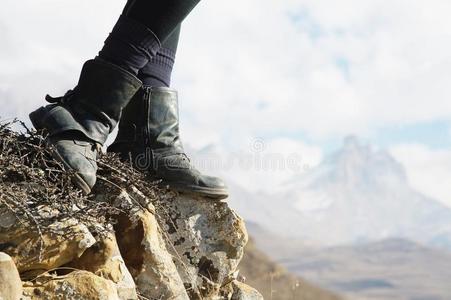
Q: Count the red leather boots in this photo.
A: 0